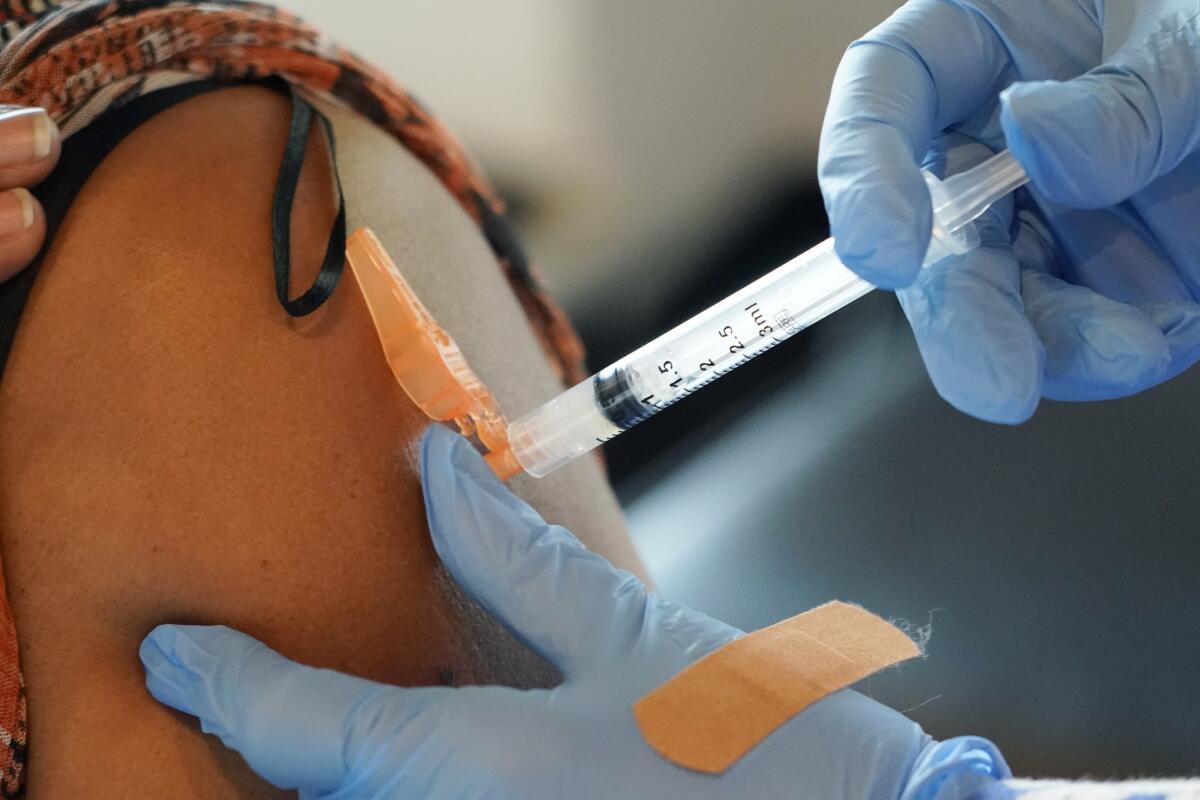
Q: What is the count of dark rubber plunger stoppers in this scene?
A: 1